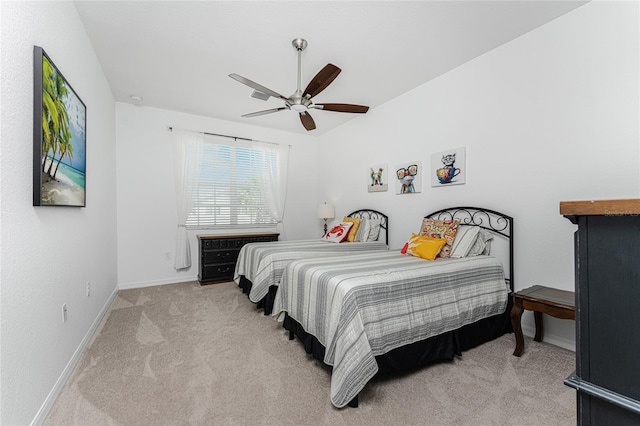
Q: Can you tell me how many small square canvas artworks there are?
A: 3